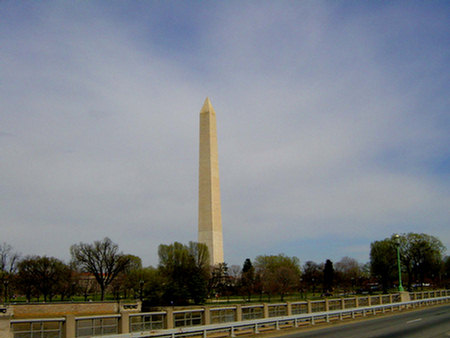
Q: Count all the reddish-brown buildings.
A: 1